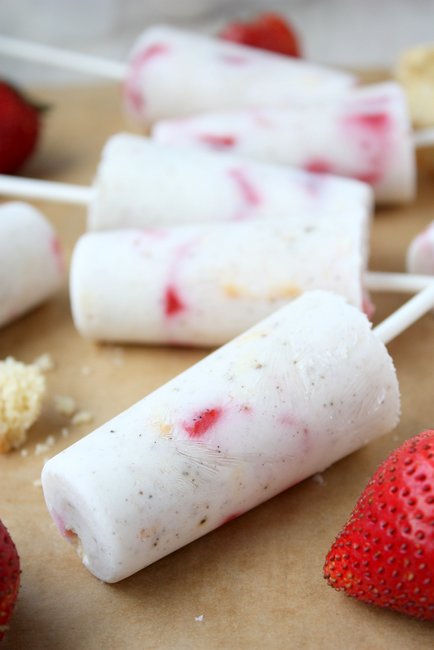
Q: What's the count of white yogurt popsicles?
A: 7